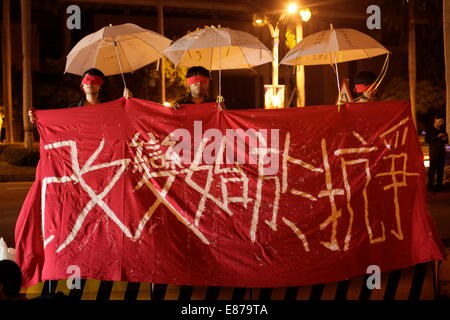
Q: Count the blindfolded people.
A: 3